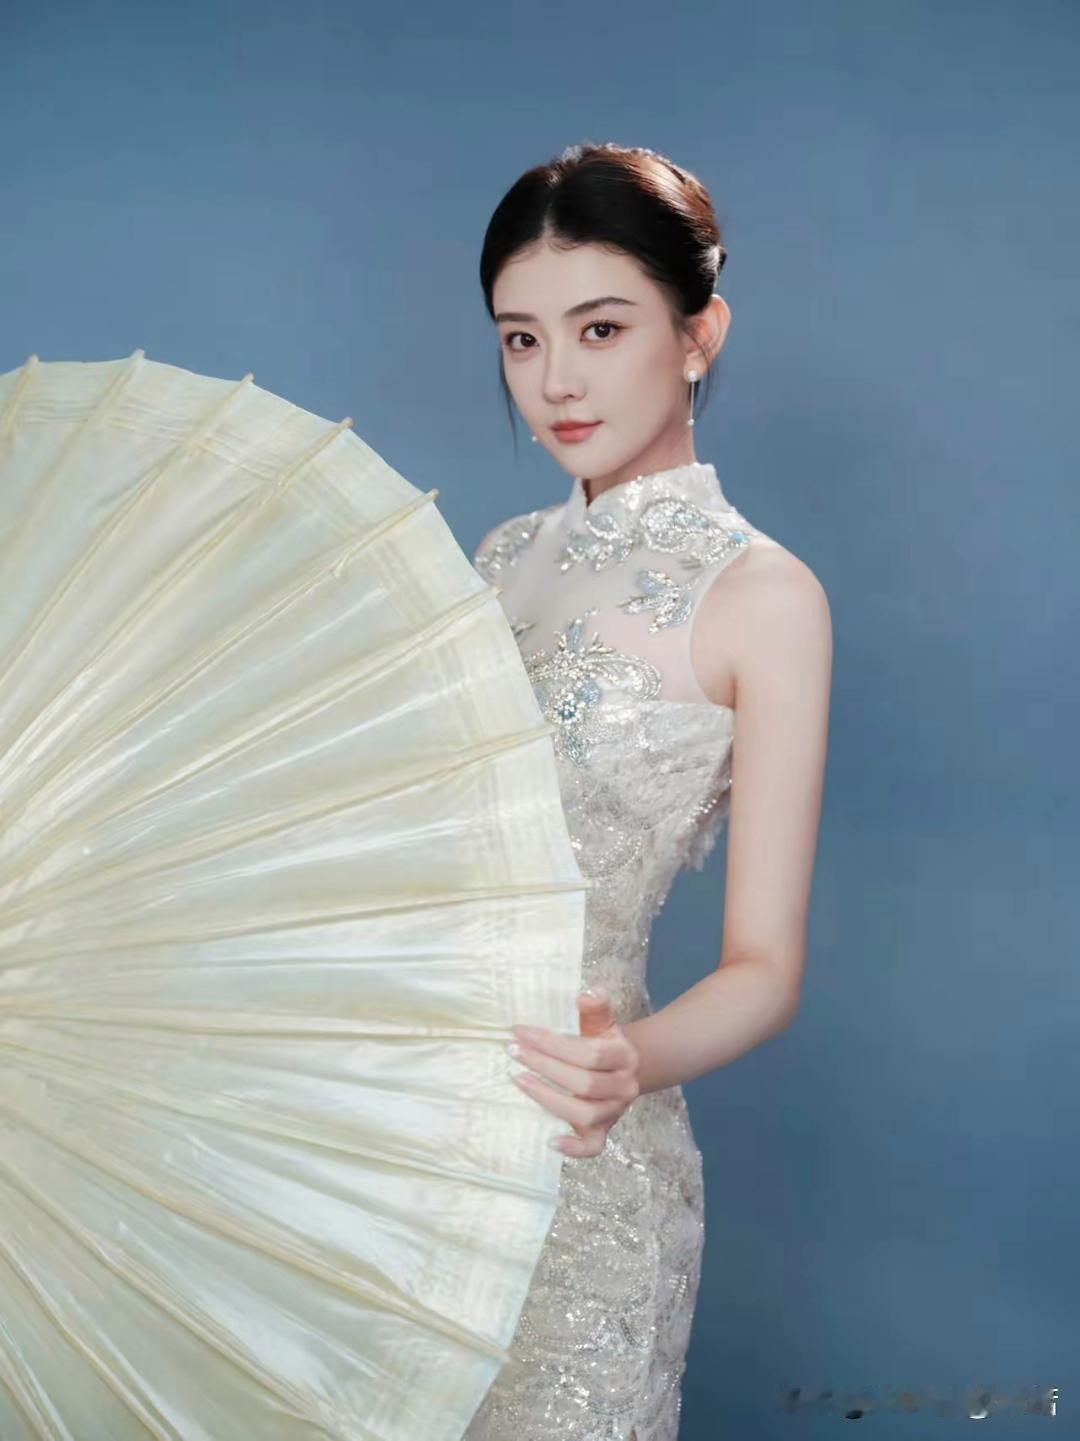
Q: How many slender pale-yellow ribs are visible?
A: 14